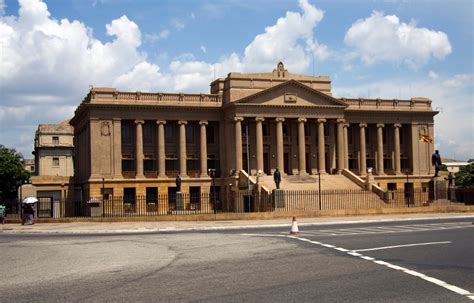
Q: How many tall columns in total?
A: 14